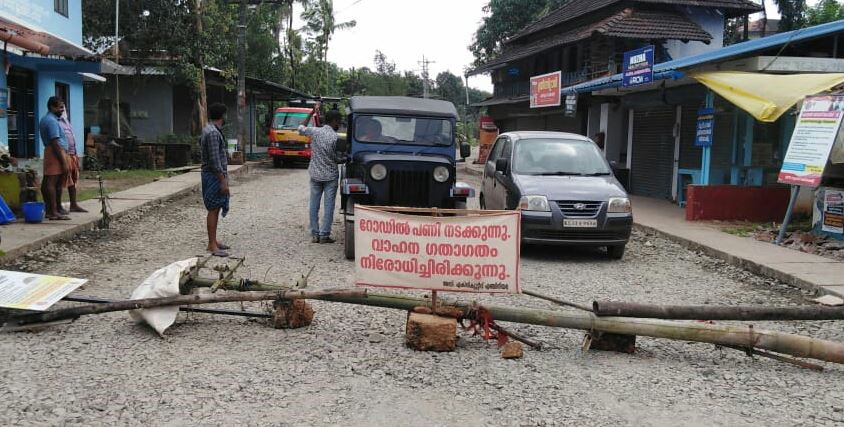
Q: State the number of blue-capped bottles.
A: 0